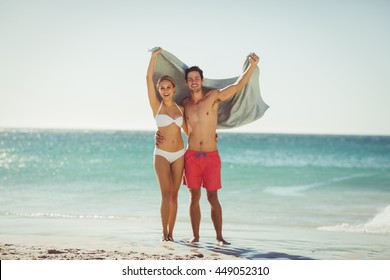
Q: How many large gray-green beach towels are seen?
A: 1